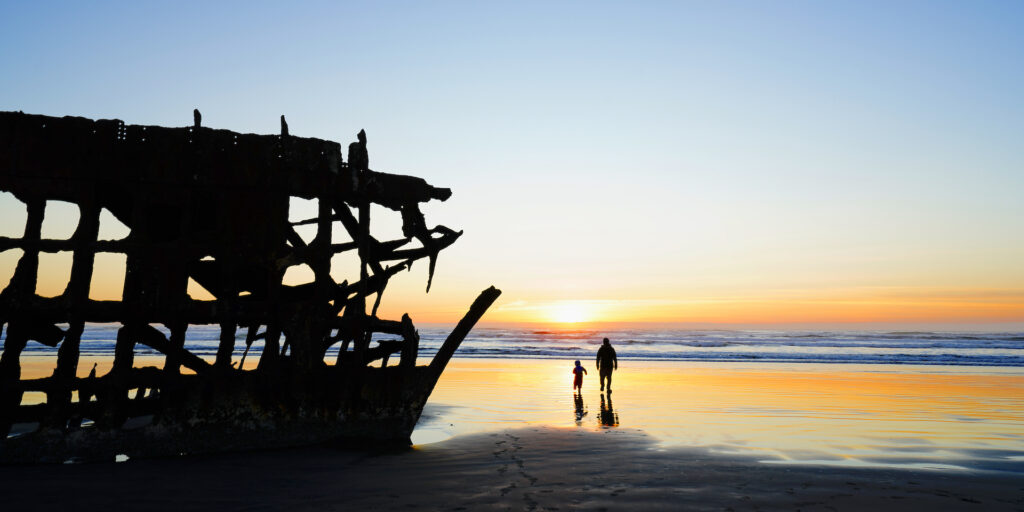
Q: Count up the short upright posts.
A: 3